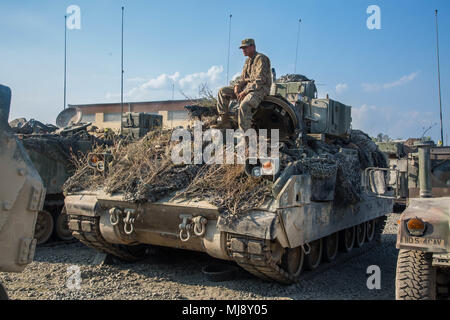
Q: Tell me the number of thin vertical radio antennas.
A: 5